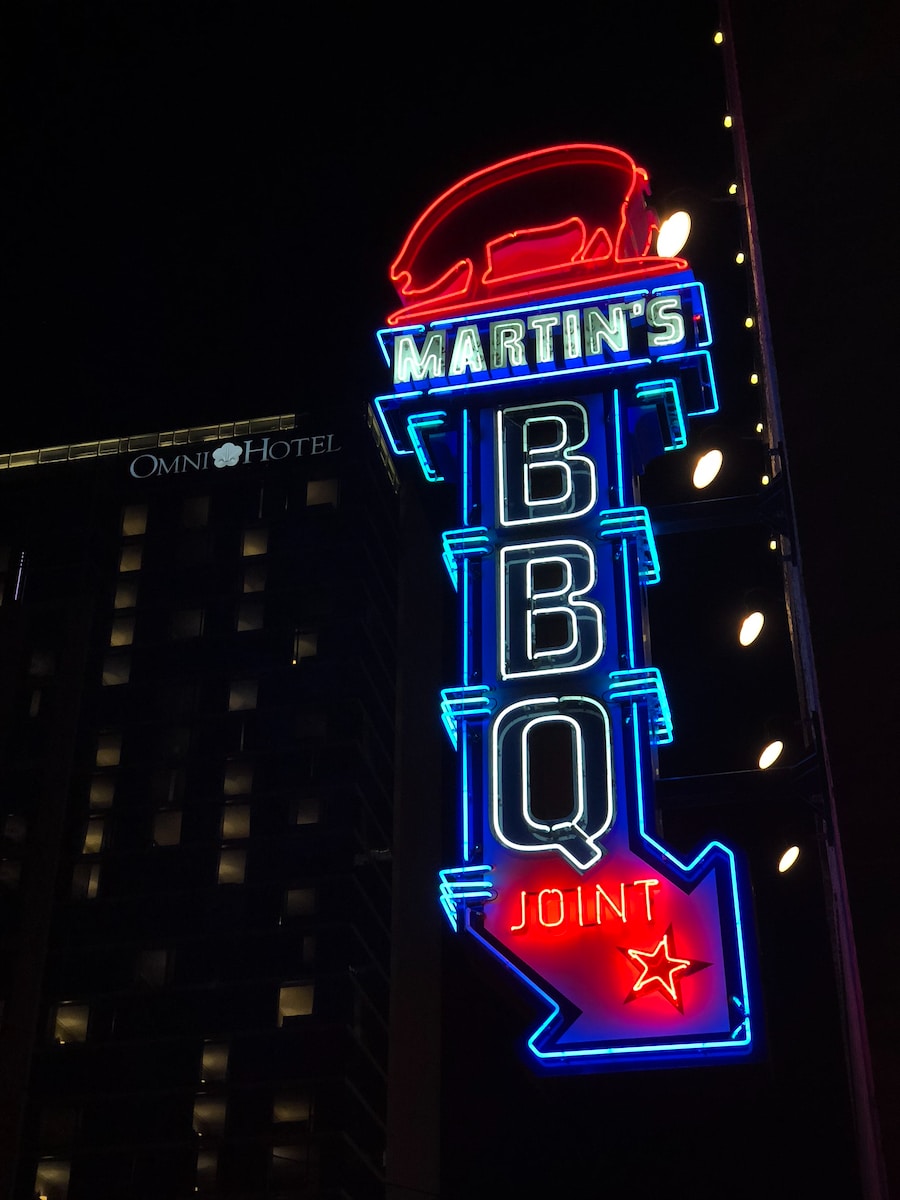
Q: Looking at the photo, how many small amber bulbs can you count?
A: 9